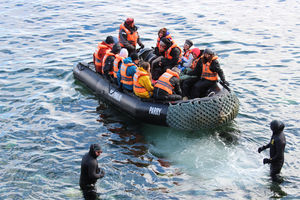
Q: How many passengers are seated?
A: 11